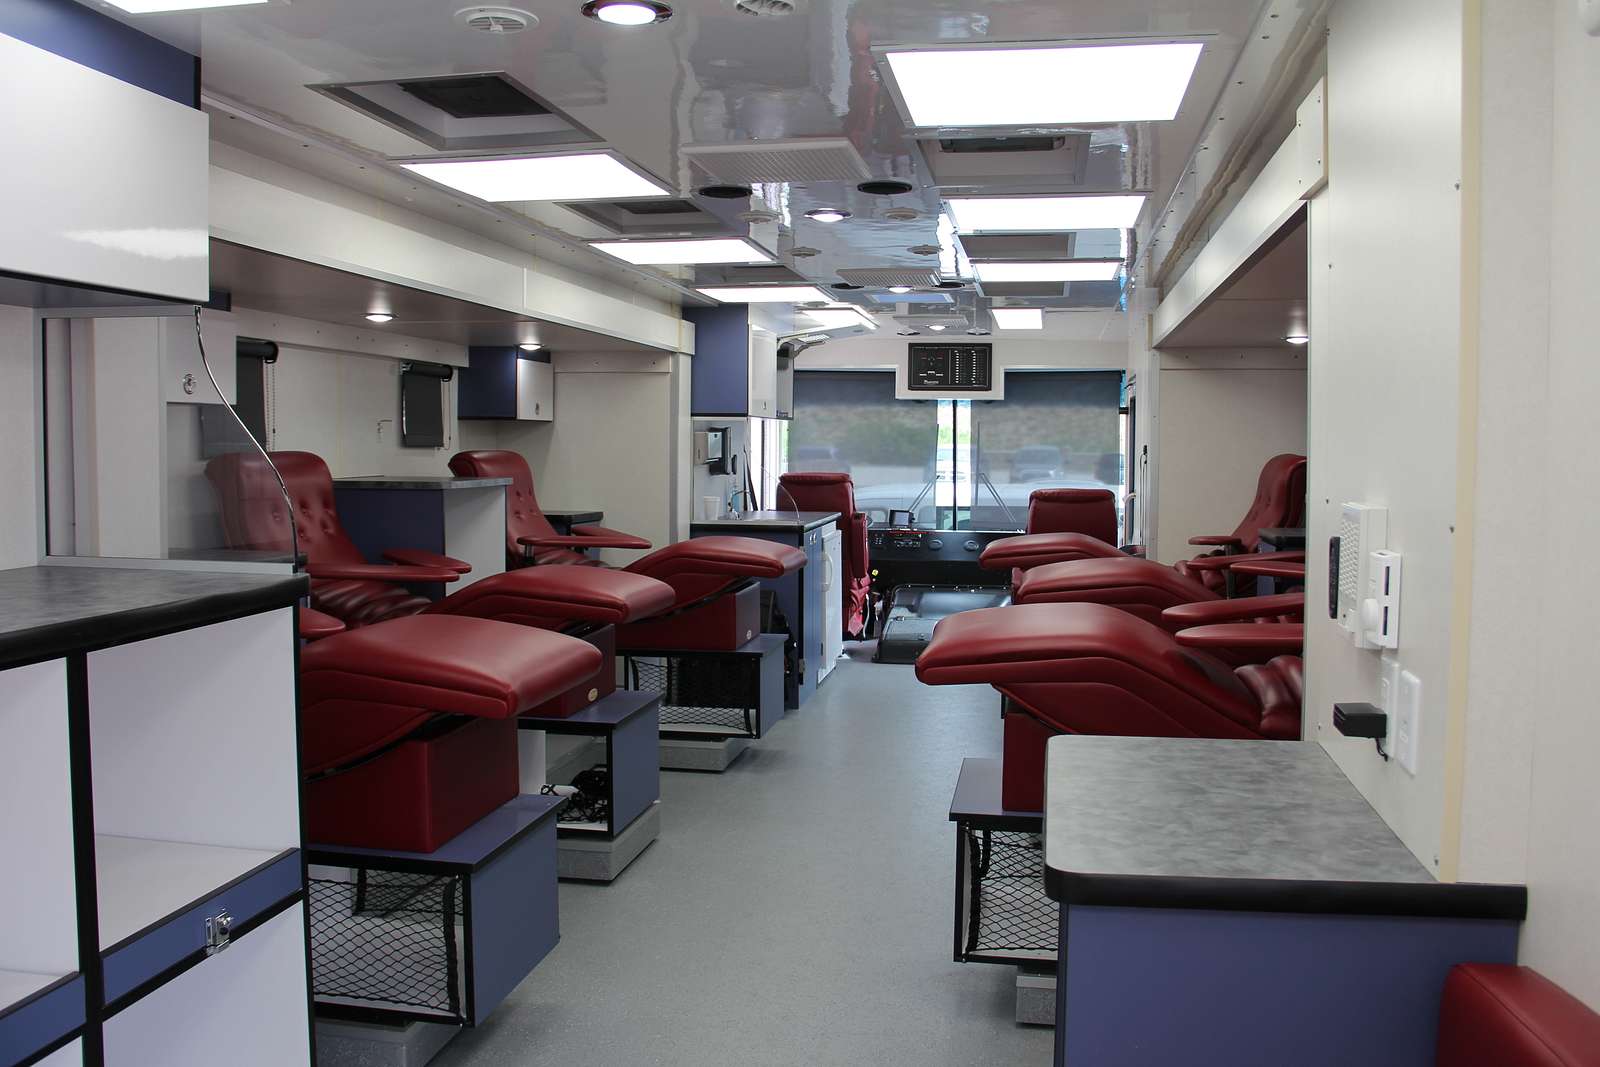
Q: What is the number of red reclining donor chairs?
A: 6